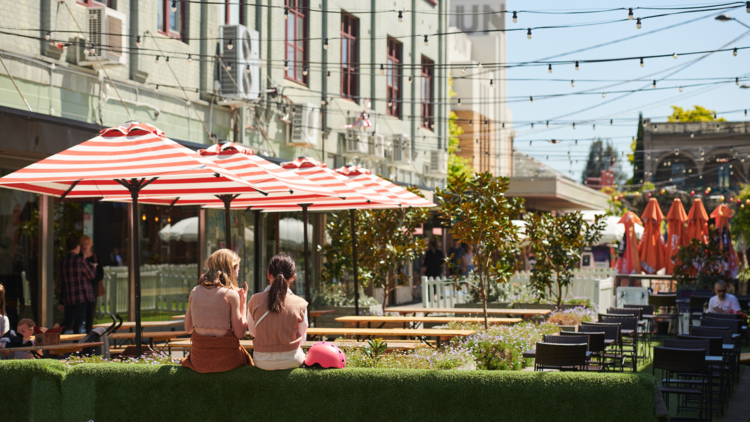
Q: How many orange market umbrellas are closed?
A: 5